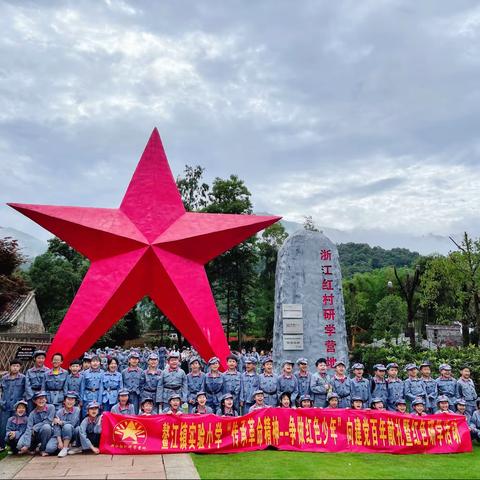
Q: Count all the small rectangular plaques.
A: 3